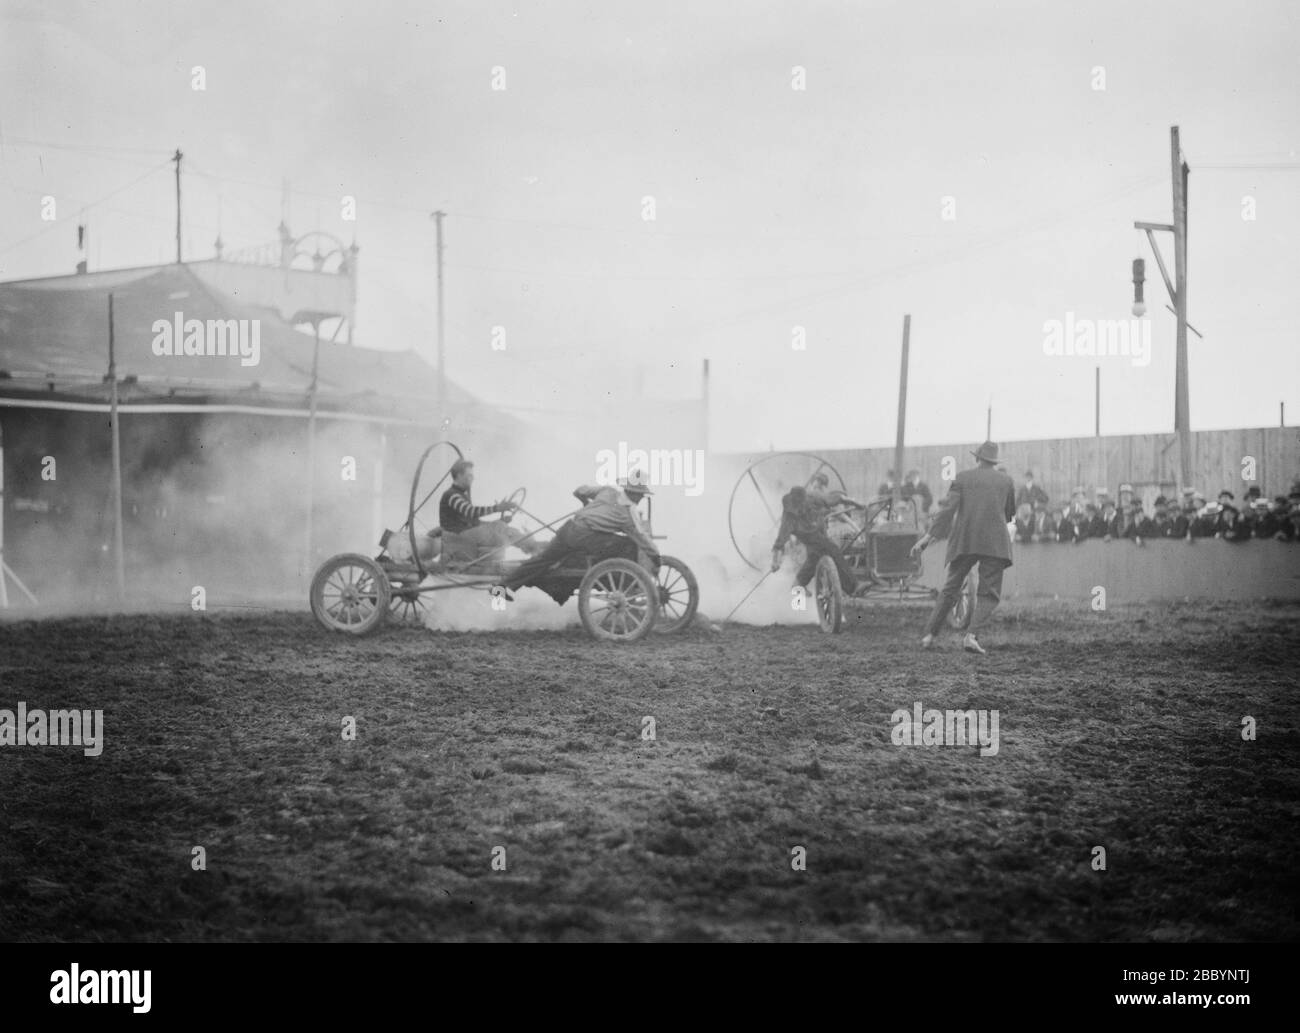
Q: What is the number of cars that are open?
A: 2